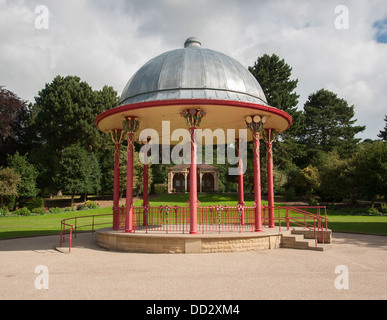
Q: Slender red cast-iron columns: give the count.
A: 7